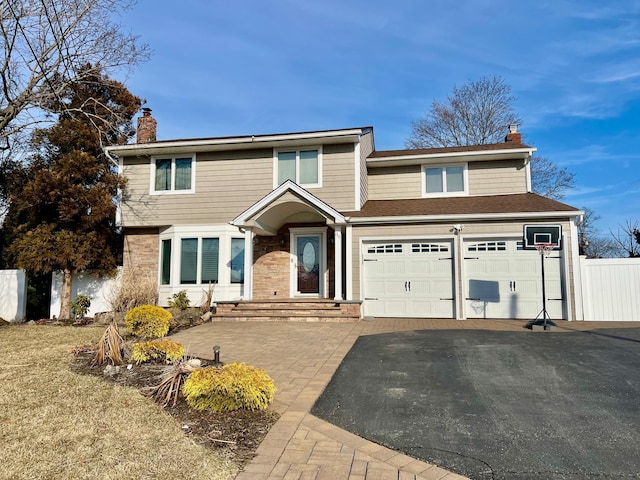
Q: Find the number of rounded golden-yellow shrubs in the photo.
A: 3